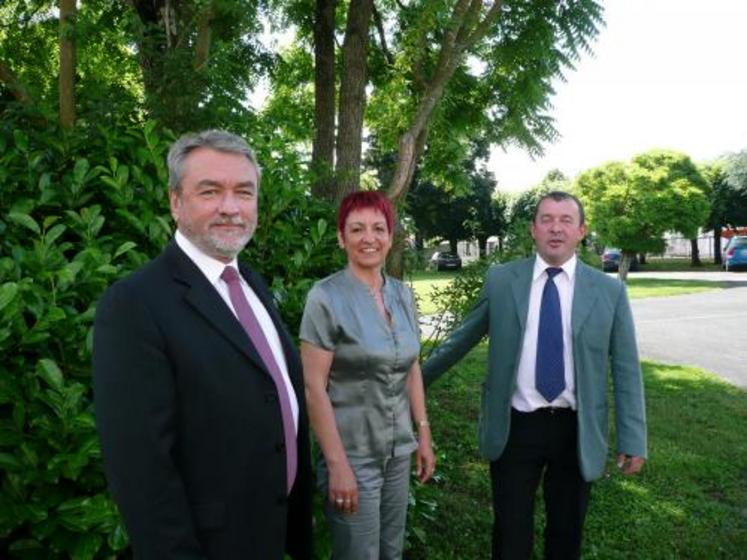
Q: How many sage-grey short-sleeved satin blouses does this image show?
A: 1